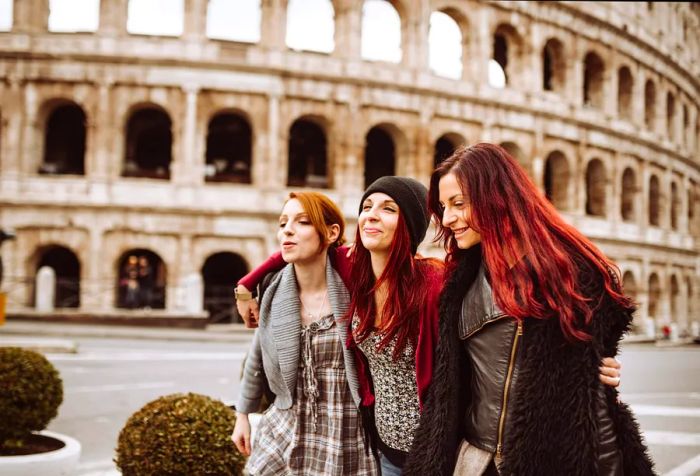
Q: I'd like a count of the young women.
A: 3